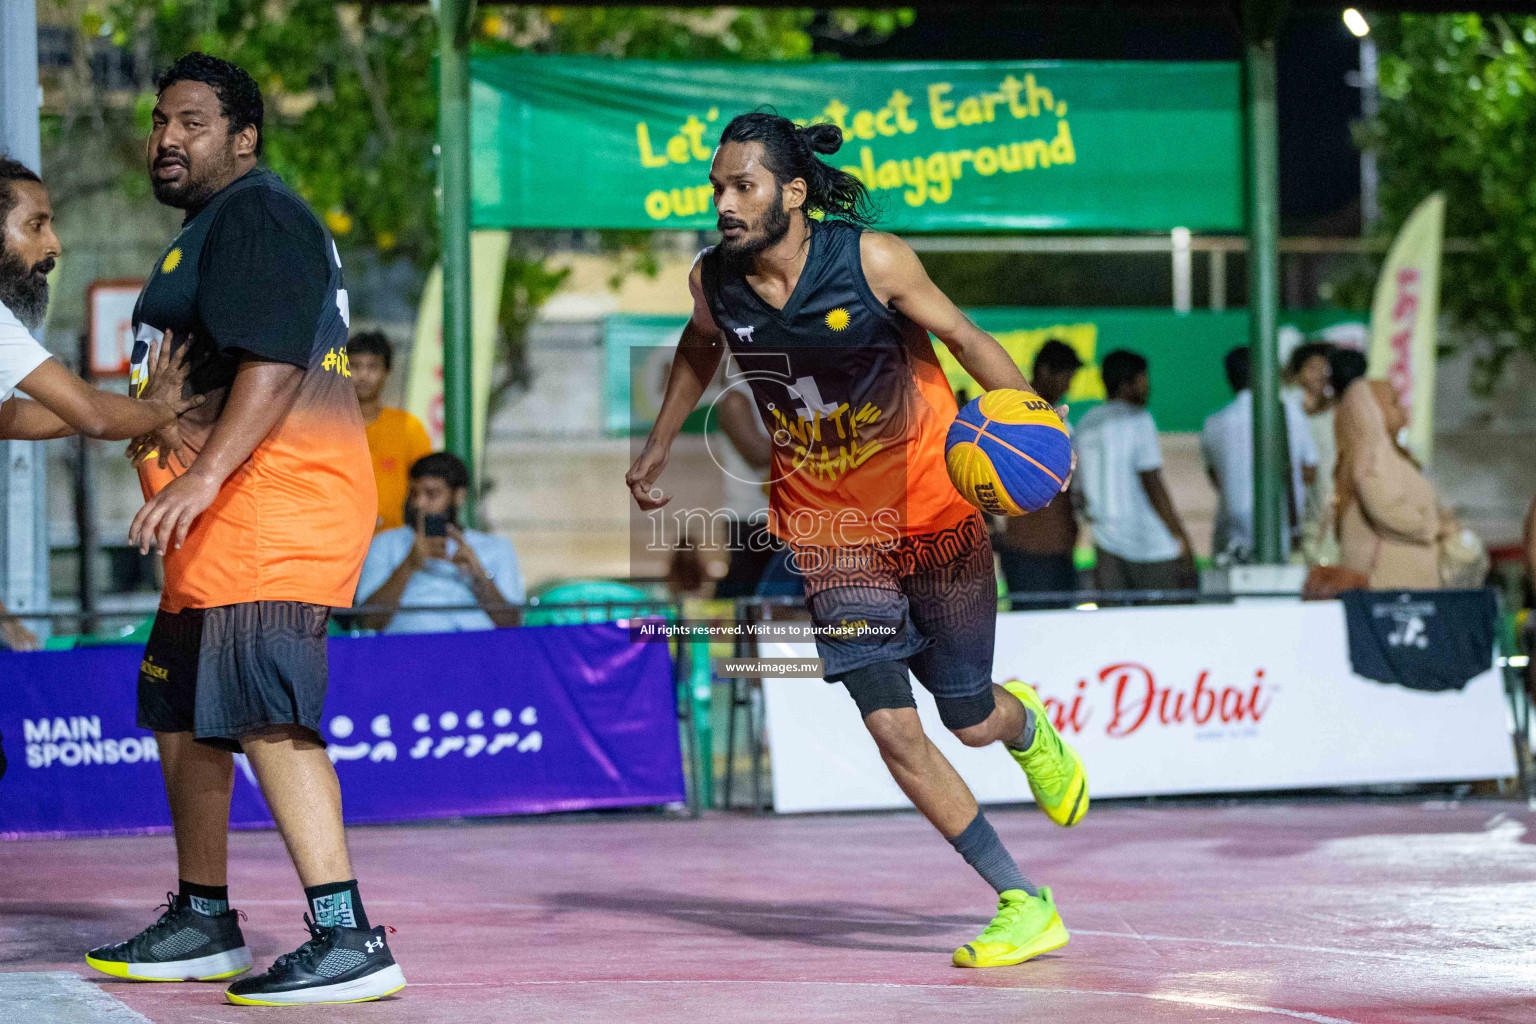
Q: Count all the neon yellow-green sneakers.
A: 2